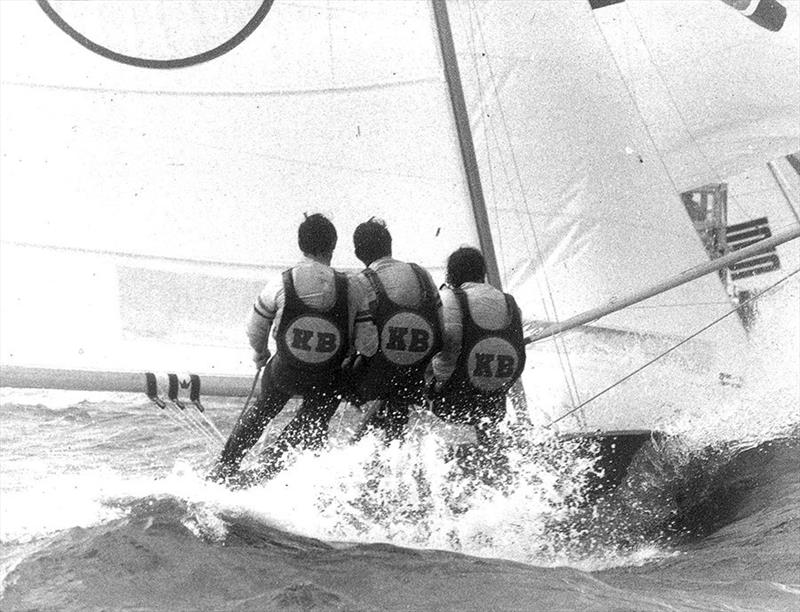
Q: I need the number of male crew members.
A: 3